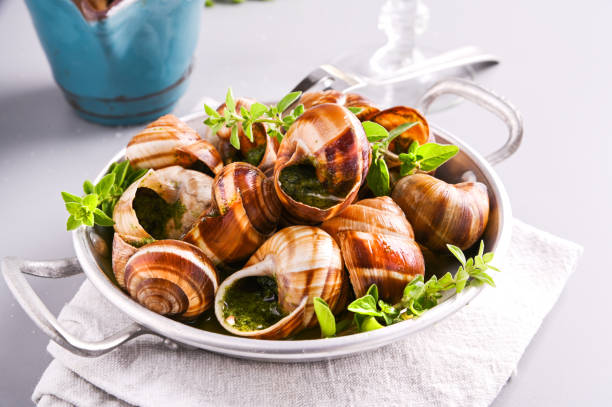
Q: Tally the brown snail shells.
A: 11